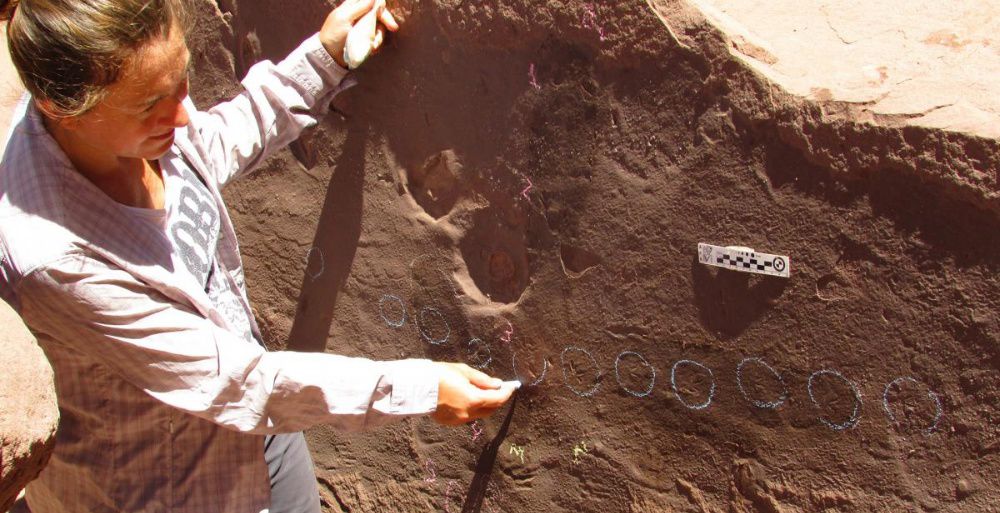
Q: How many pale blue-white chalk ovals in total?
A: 11